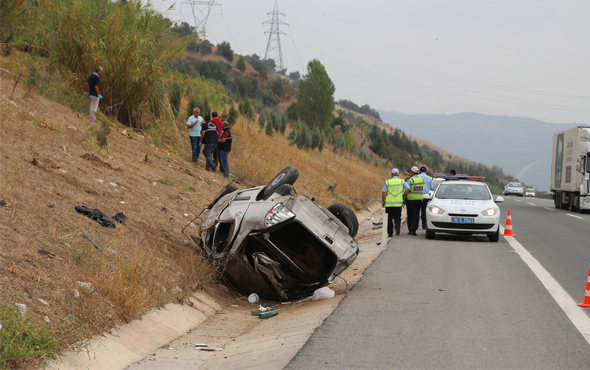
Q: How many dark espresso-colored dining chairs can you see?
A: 0